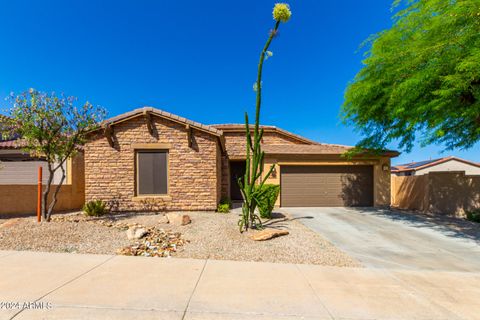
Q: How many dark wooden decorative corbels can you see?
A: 3